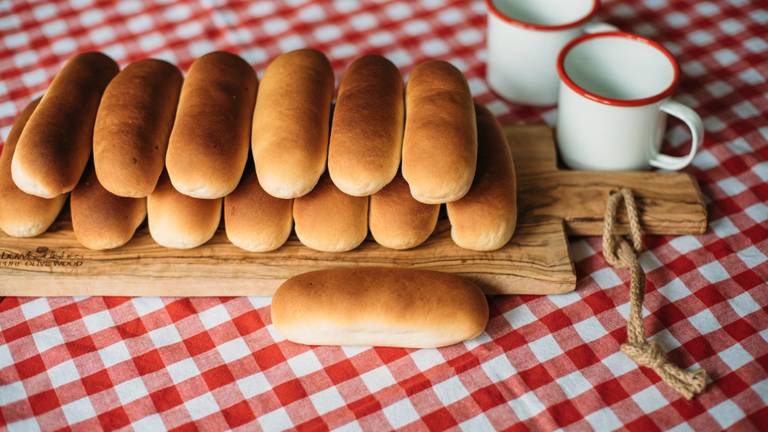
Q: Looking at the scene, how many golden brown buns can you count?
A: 14